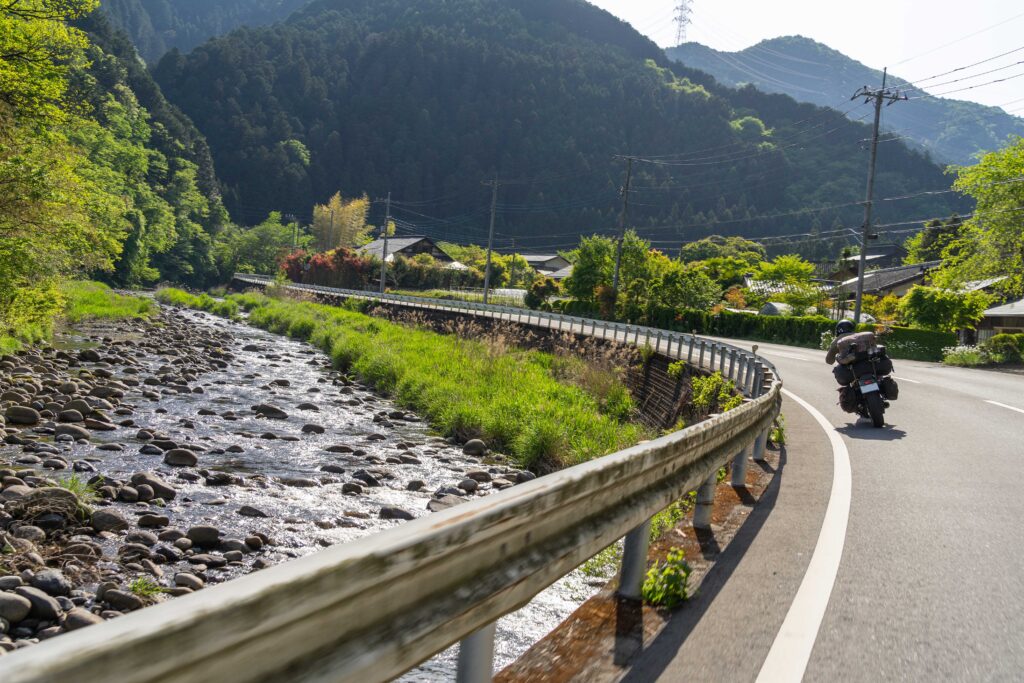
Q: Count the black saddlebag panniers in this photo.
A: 2